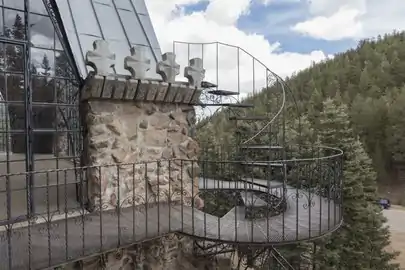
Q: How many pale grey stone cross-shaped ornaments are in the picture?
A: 4